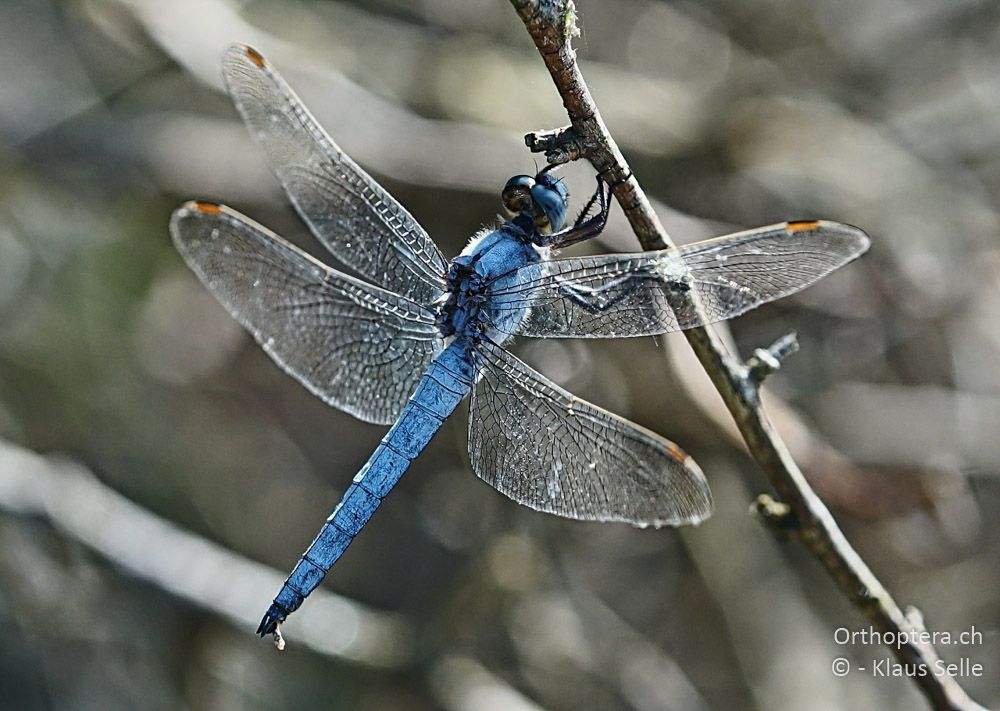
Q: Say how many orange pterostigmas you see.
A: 4